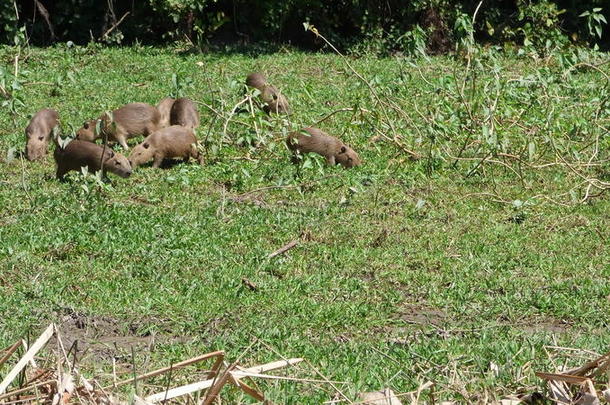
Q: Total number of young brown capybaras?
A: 8